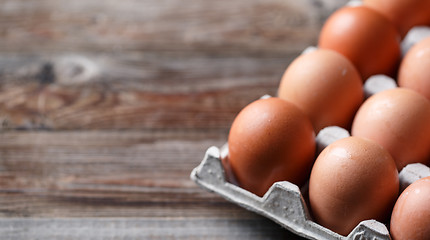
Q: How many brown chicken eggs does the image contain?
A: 8